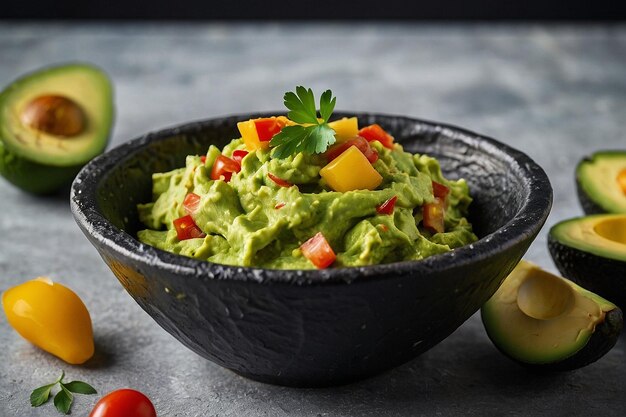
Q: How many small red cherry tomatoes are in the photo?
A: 1